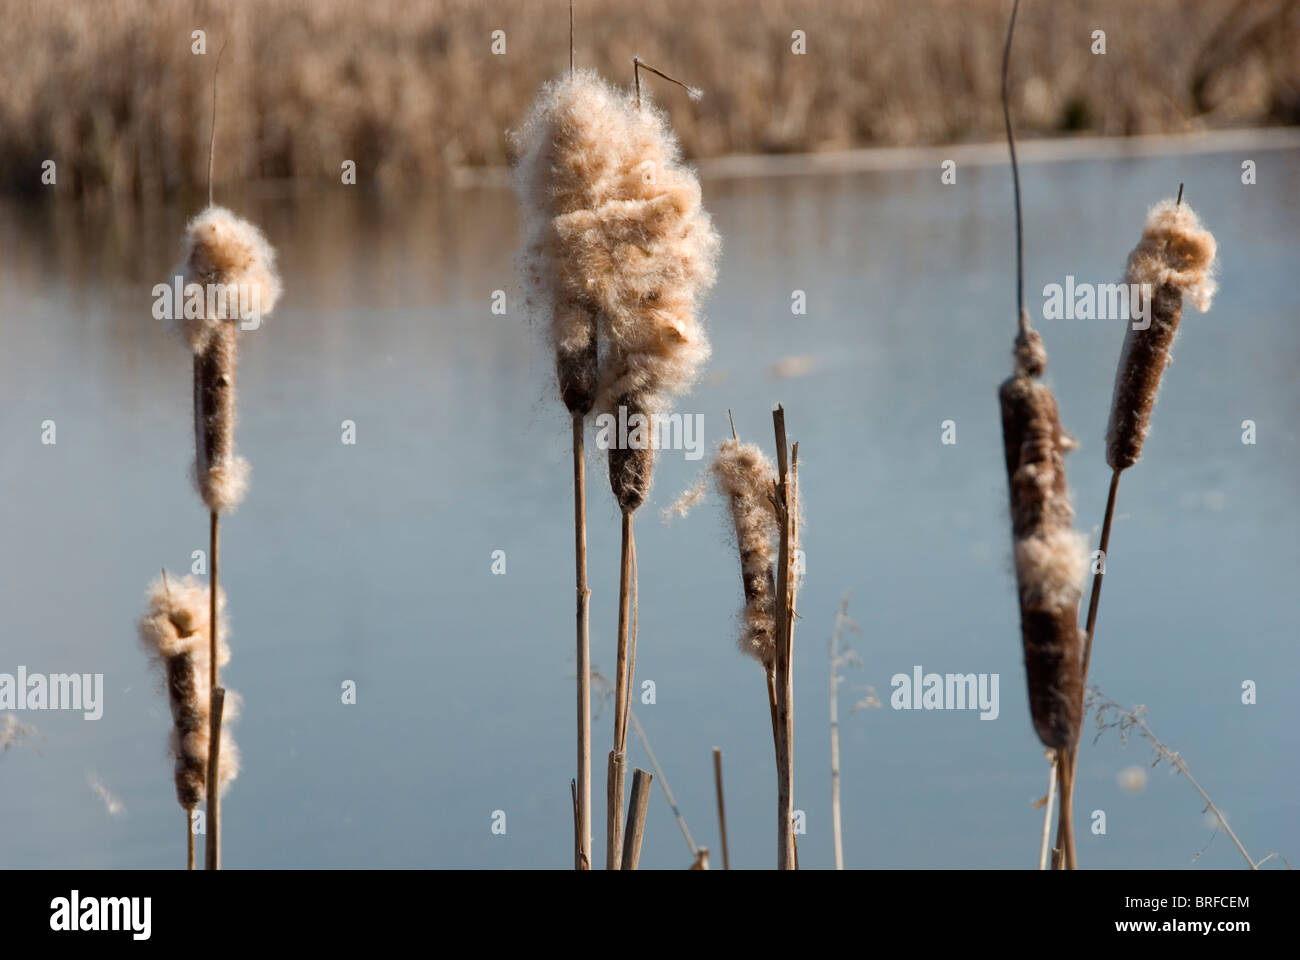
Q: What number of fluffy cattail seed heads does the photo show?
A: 7